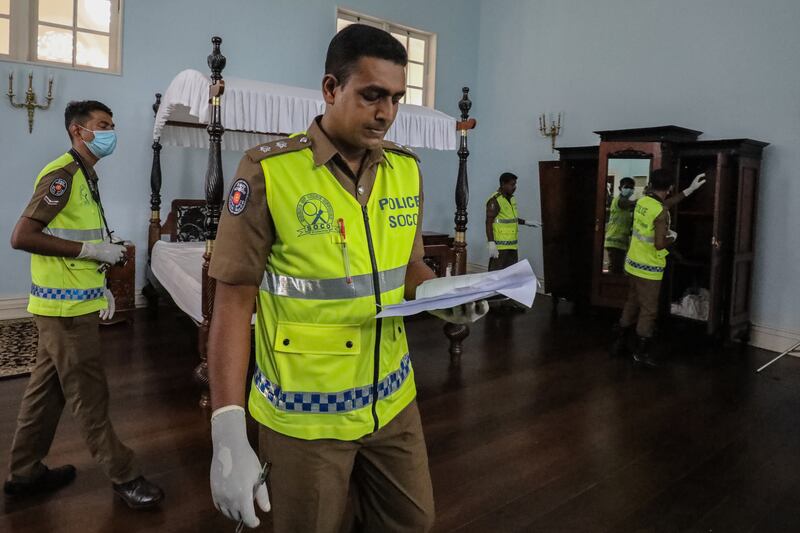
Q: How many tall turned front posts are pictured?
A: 2